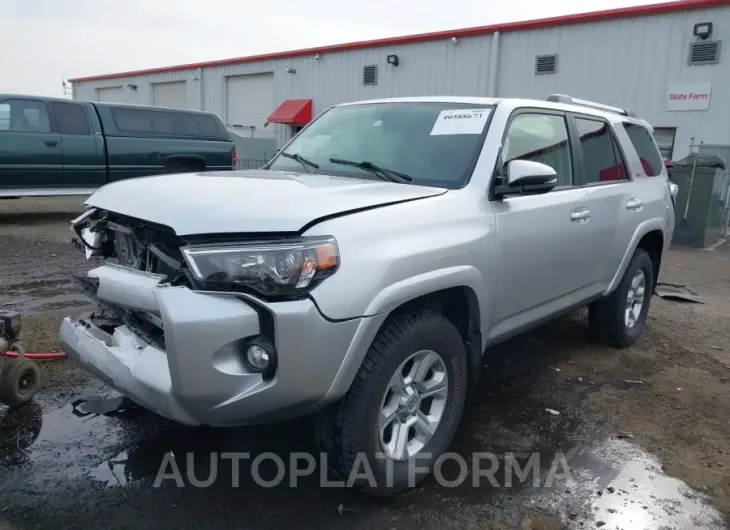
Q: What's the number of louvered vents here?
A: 3